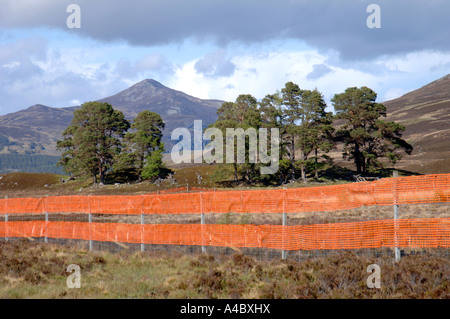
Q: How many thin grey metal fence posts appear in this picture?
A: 7